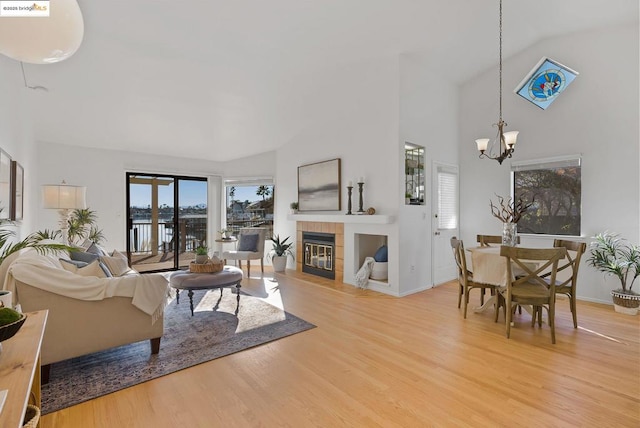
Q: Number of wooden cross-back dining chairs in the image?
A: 4